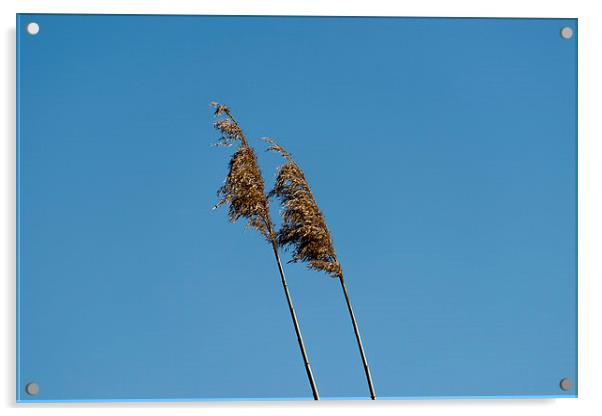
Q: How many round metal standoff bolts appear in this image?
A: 4